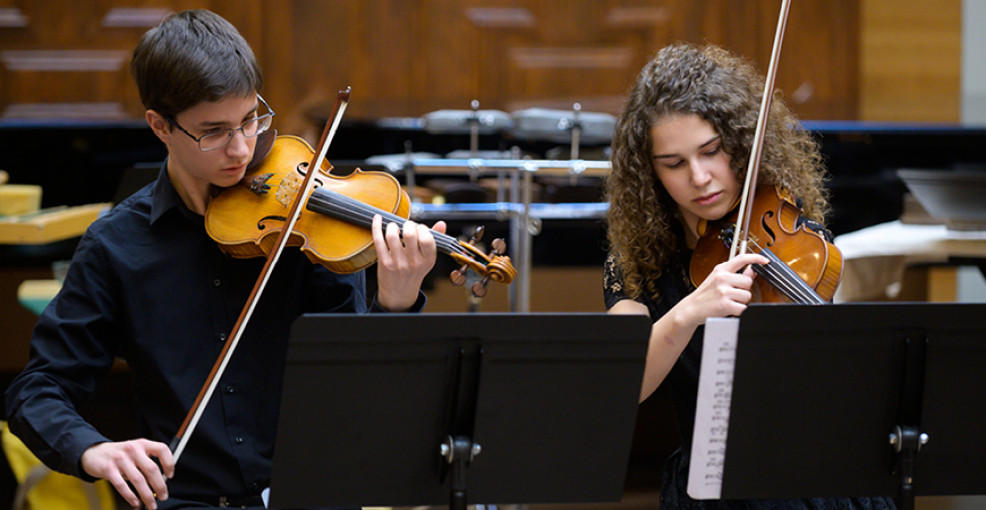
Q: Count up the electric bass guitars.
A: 0